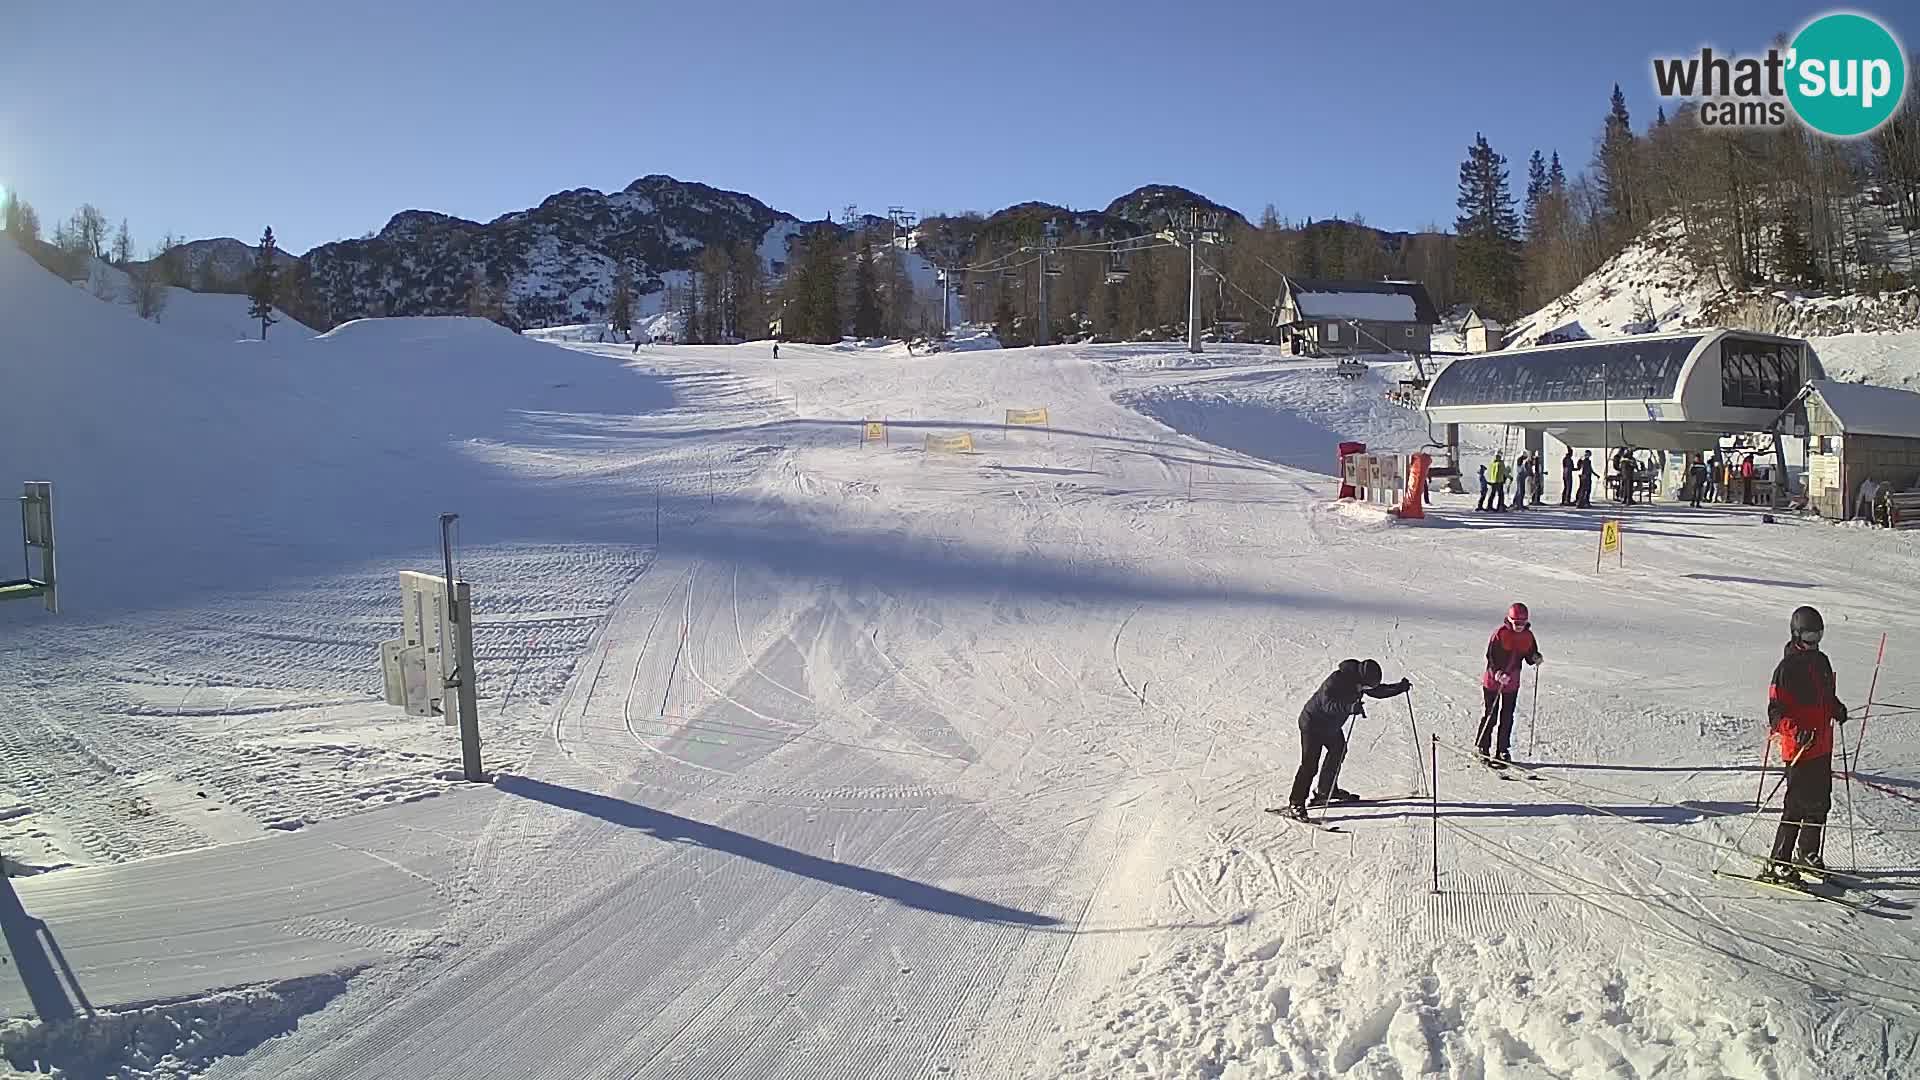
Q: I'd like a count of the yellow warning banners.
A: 4